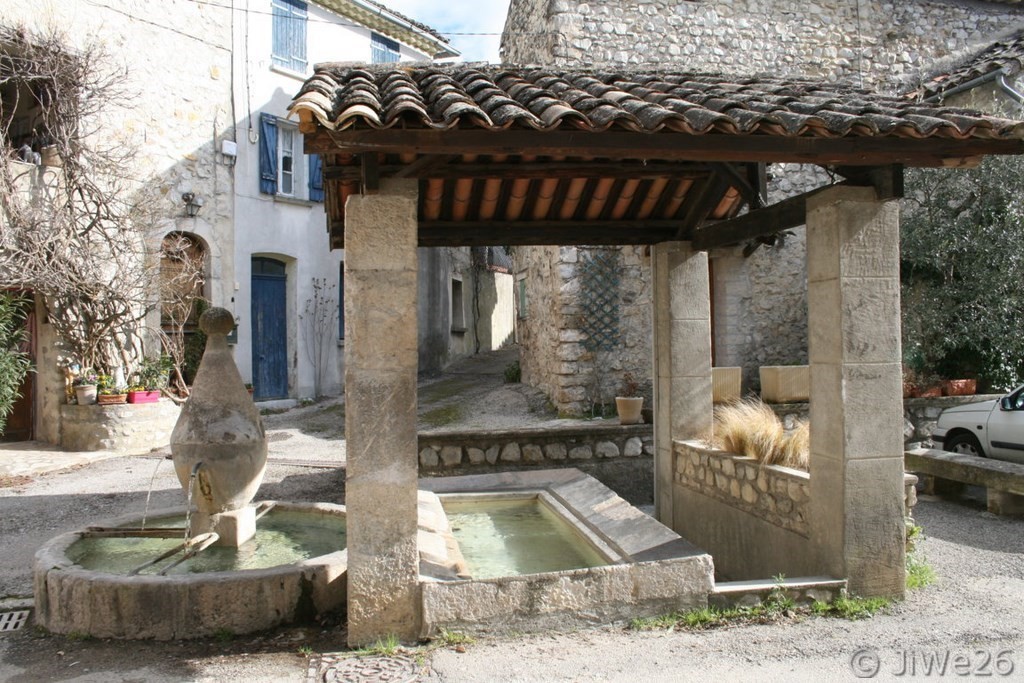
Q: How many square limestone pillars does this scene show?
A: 3